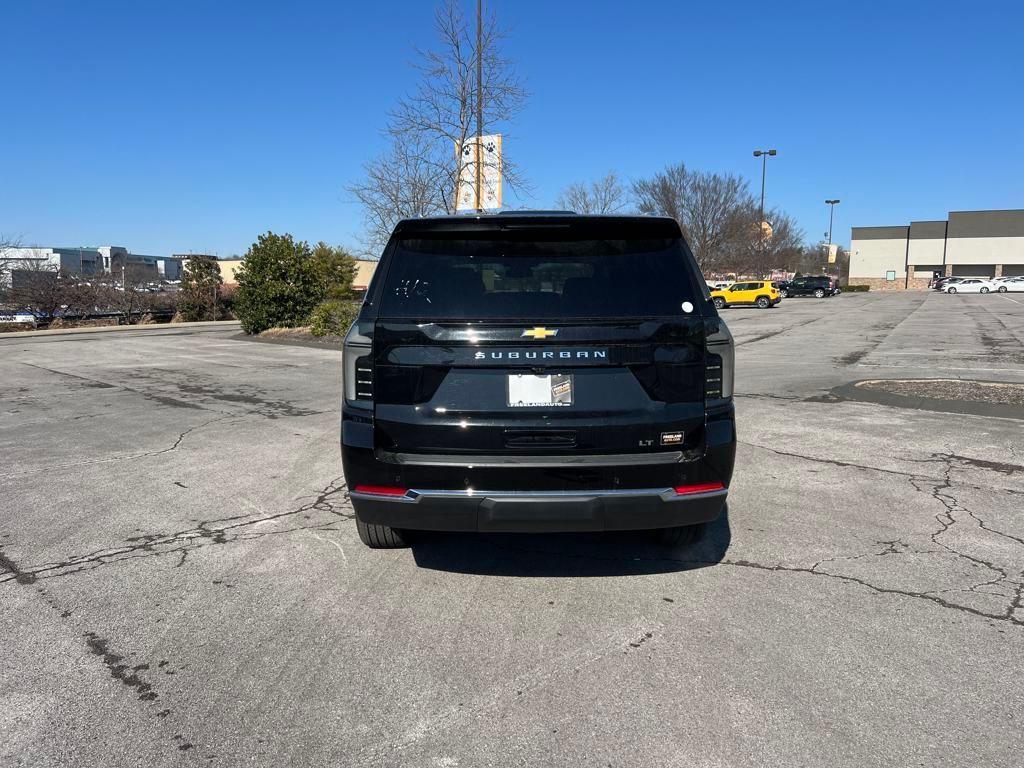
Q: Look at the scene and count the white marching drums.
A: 0